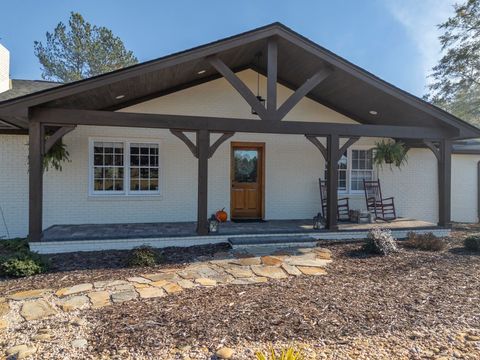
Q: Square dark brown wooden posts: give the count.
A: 4